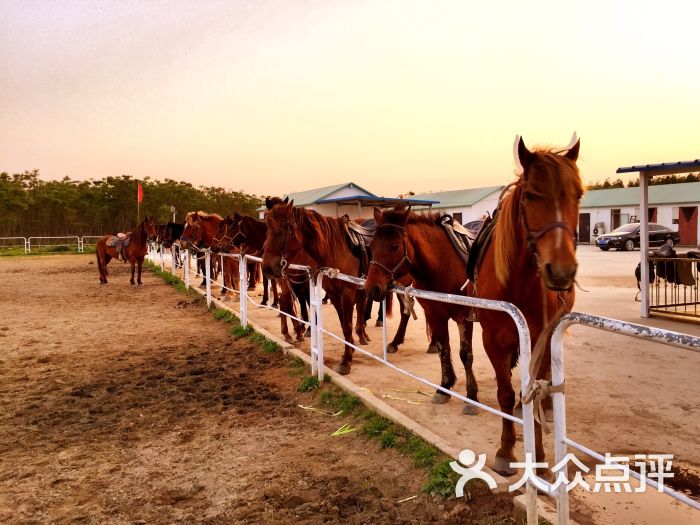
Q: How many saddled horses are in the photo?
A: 4